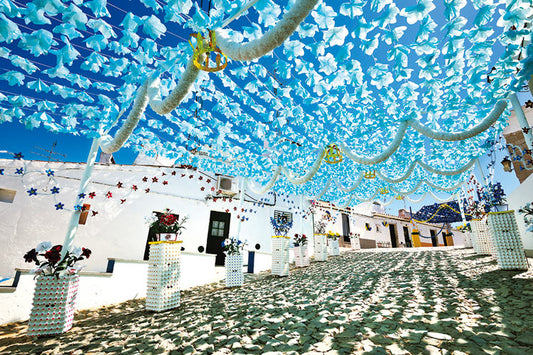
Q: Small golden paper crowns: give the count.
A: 5